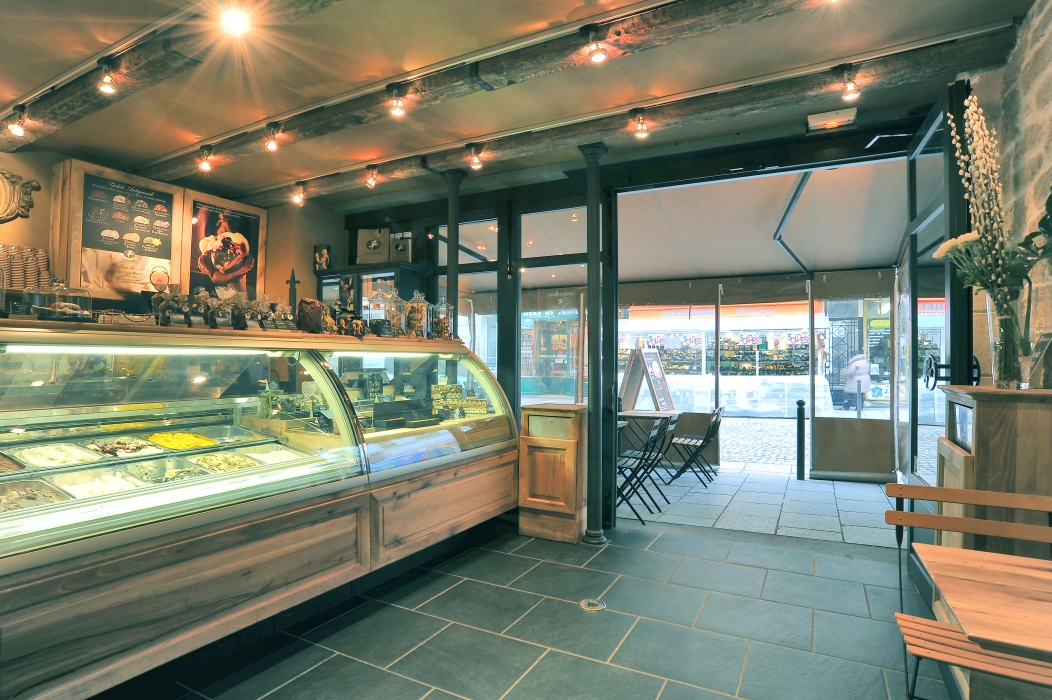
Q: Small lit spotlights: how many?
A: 13